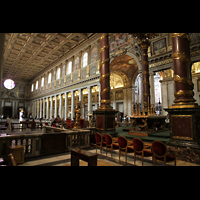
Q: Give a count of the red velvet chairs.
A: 5